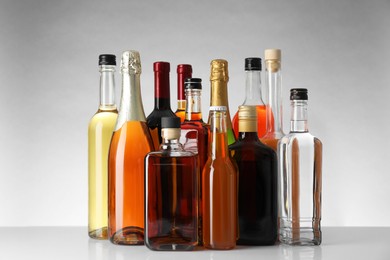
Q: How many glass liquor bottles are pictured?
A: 12